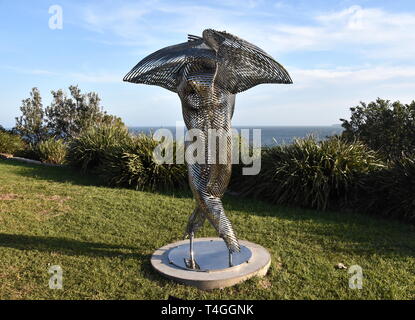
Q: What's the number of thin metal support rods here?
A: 2